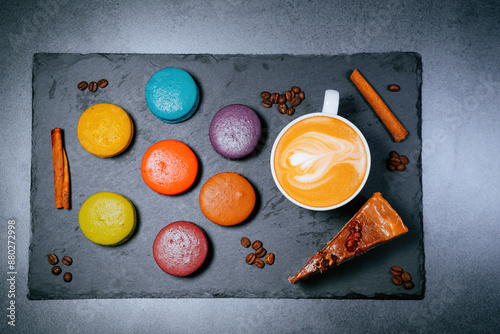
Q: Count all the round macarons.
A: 7